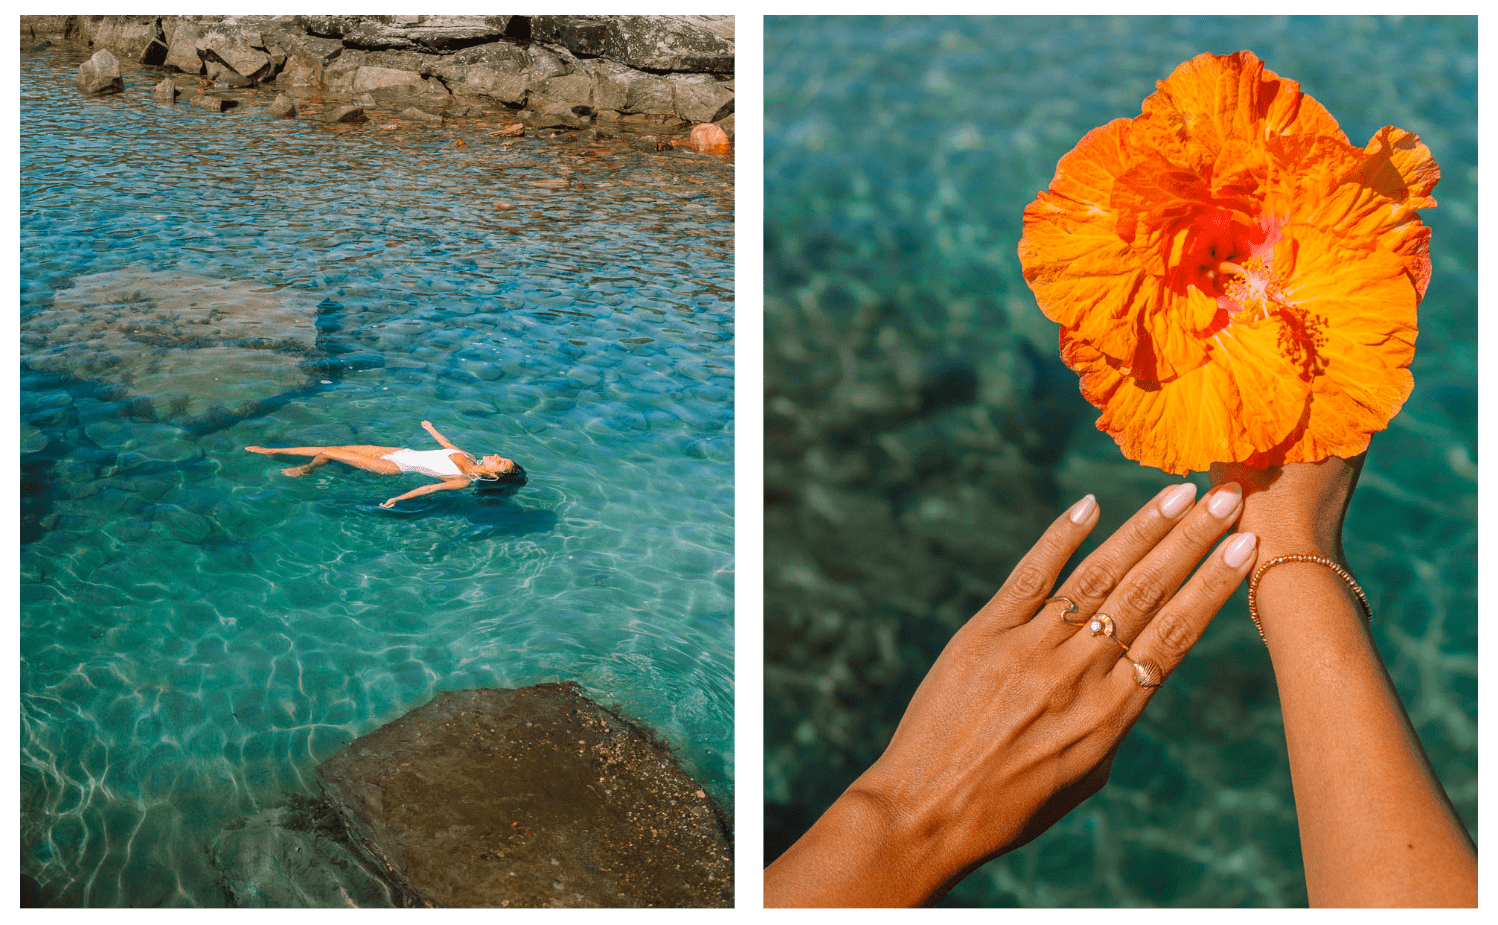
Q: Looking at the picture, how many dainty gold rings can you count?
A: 3